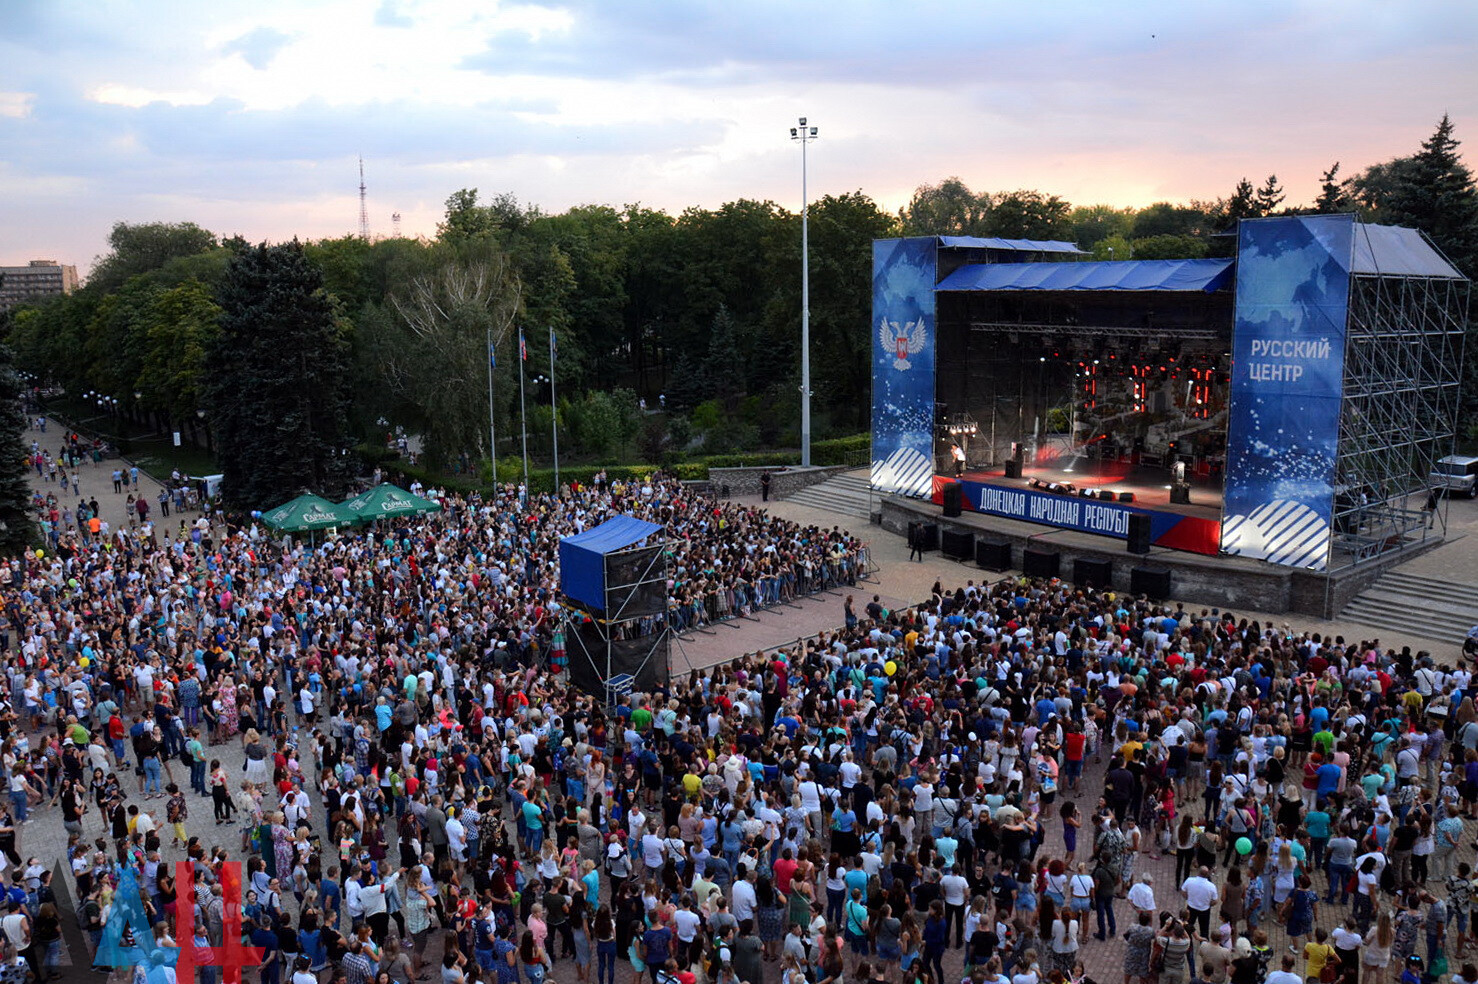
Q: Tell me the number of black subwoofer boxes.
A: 6